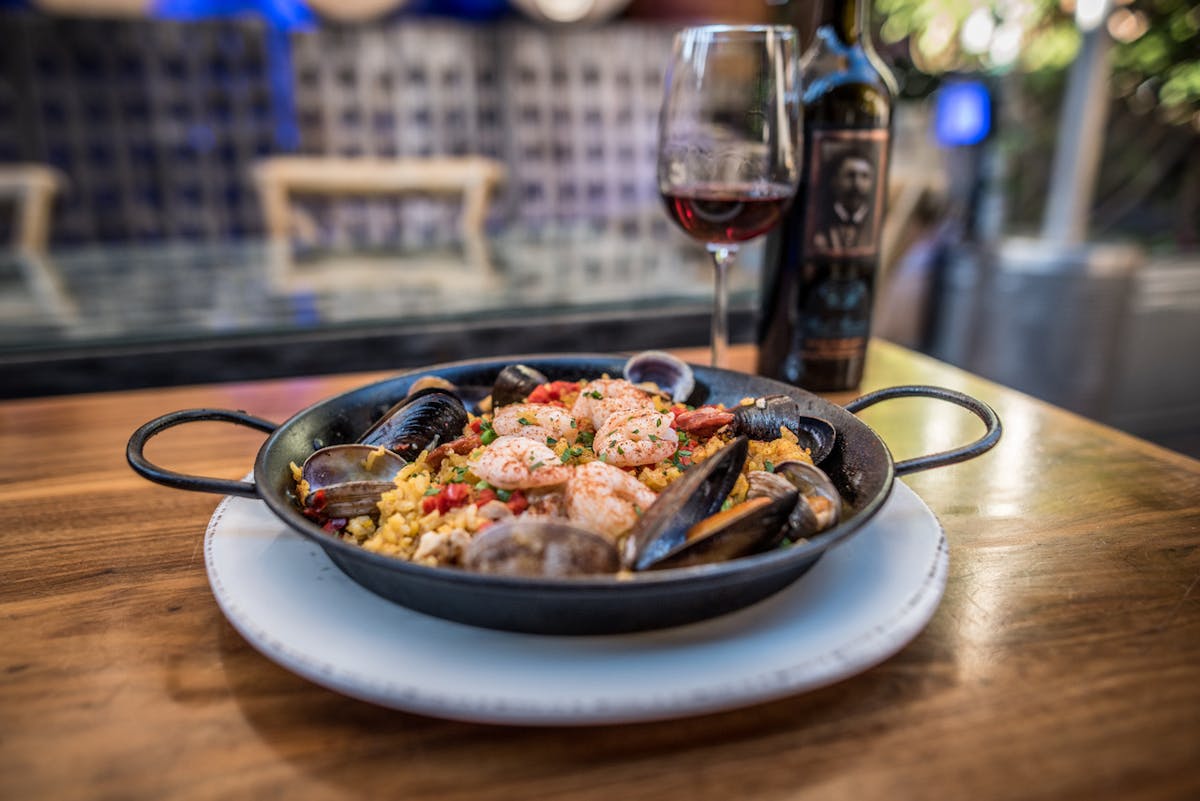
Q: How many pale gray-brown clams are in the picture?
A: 4